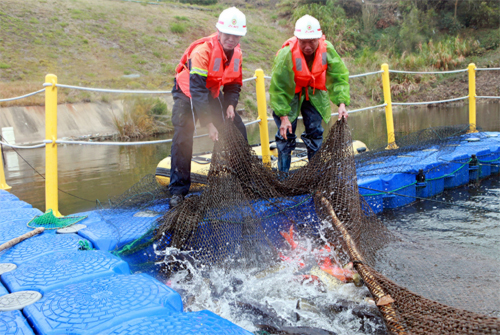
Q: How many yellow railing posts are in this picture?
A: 5